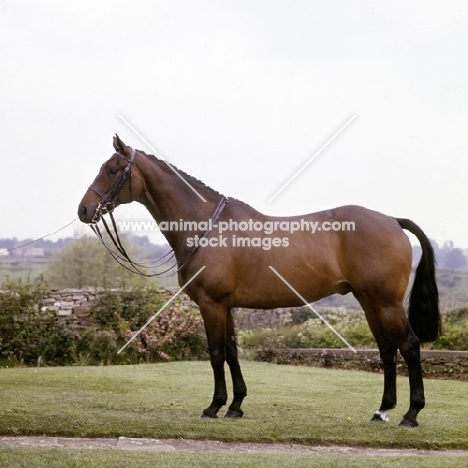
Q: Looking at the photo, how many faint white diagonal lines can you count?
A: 4